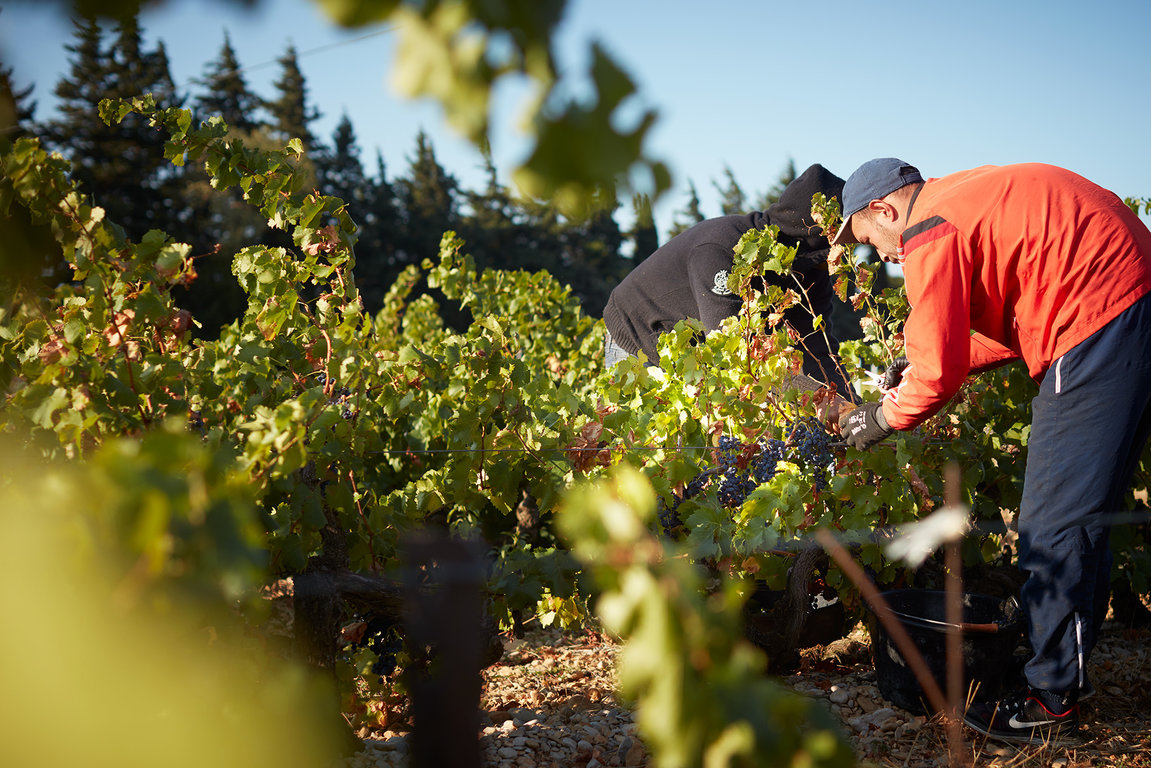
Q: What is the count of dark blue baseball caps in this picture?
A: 1